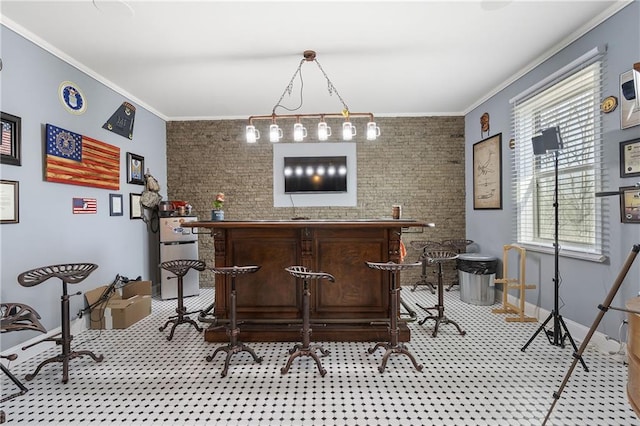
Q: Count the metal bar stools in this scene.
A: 9